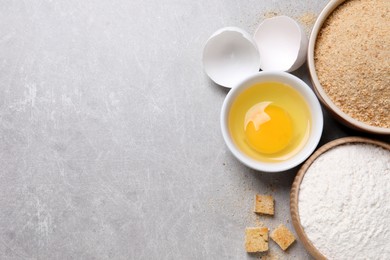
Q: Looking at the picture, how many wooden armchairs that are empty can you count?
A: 0